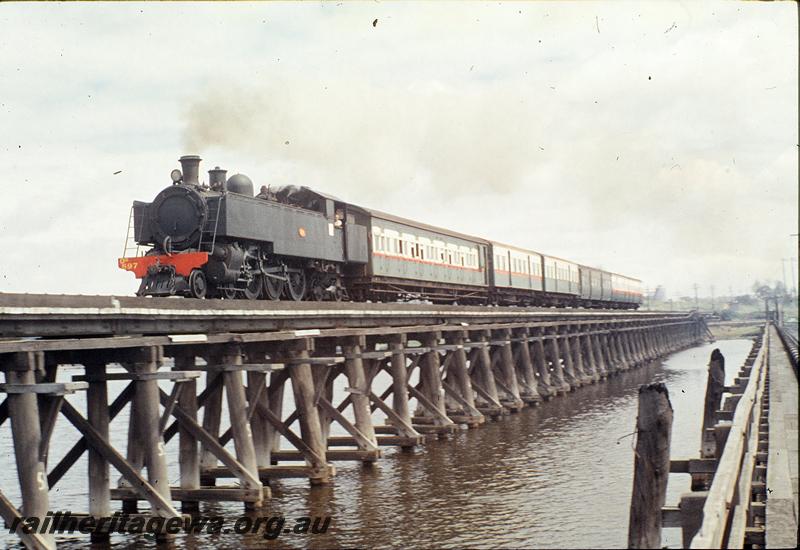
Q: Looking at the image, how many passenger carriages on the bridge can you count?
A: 5